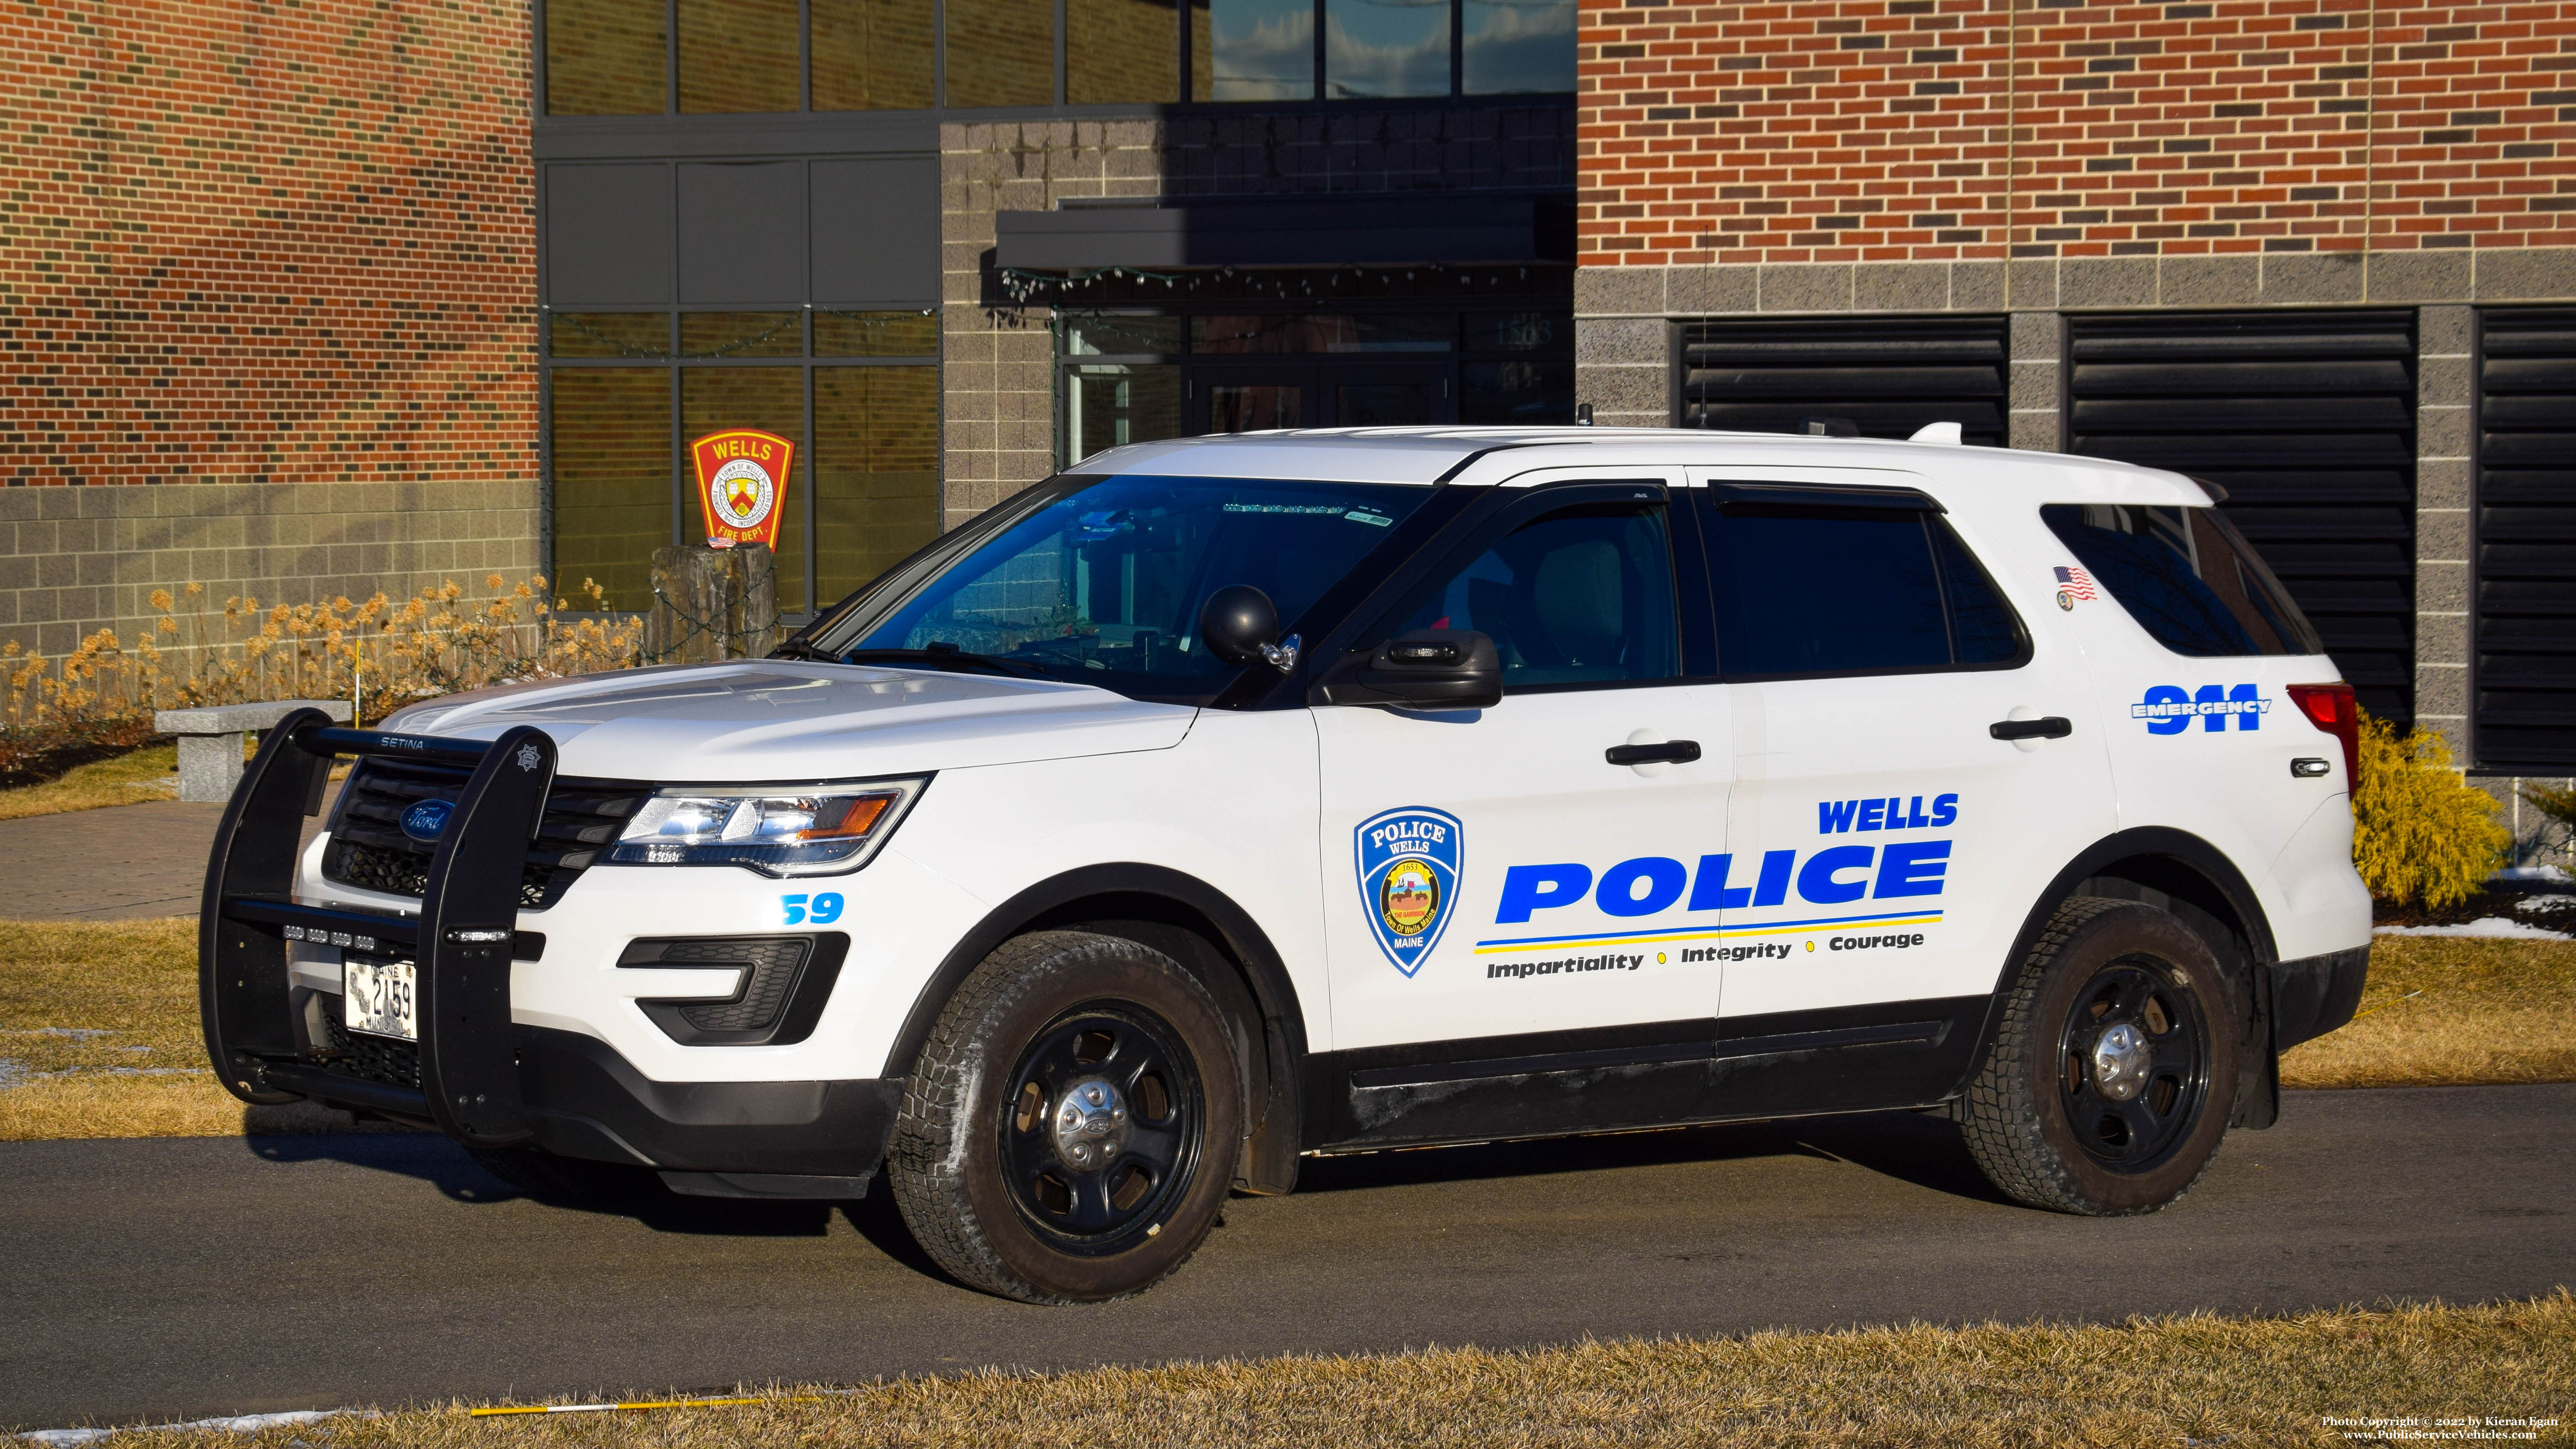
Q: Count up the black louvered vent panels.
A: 3